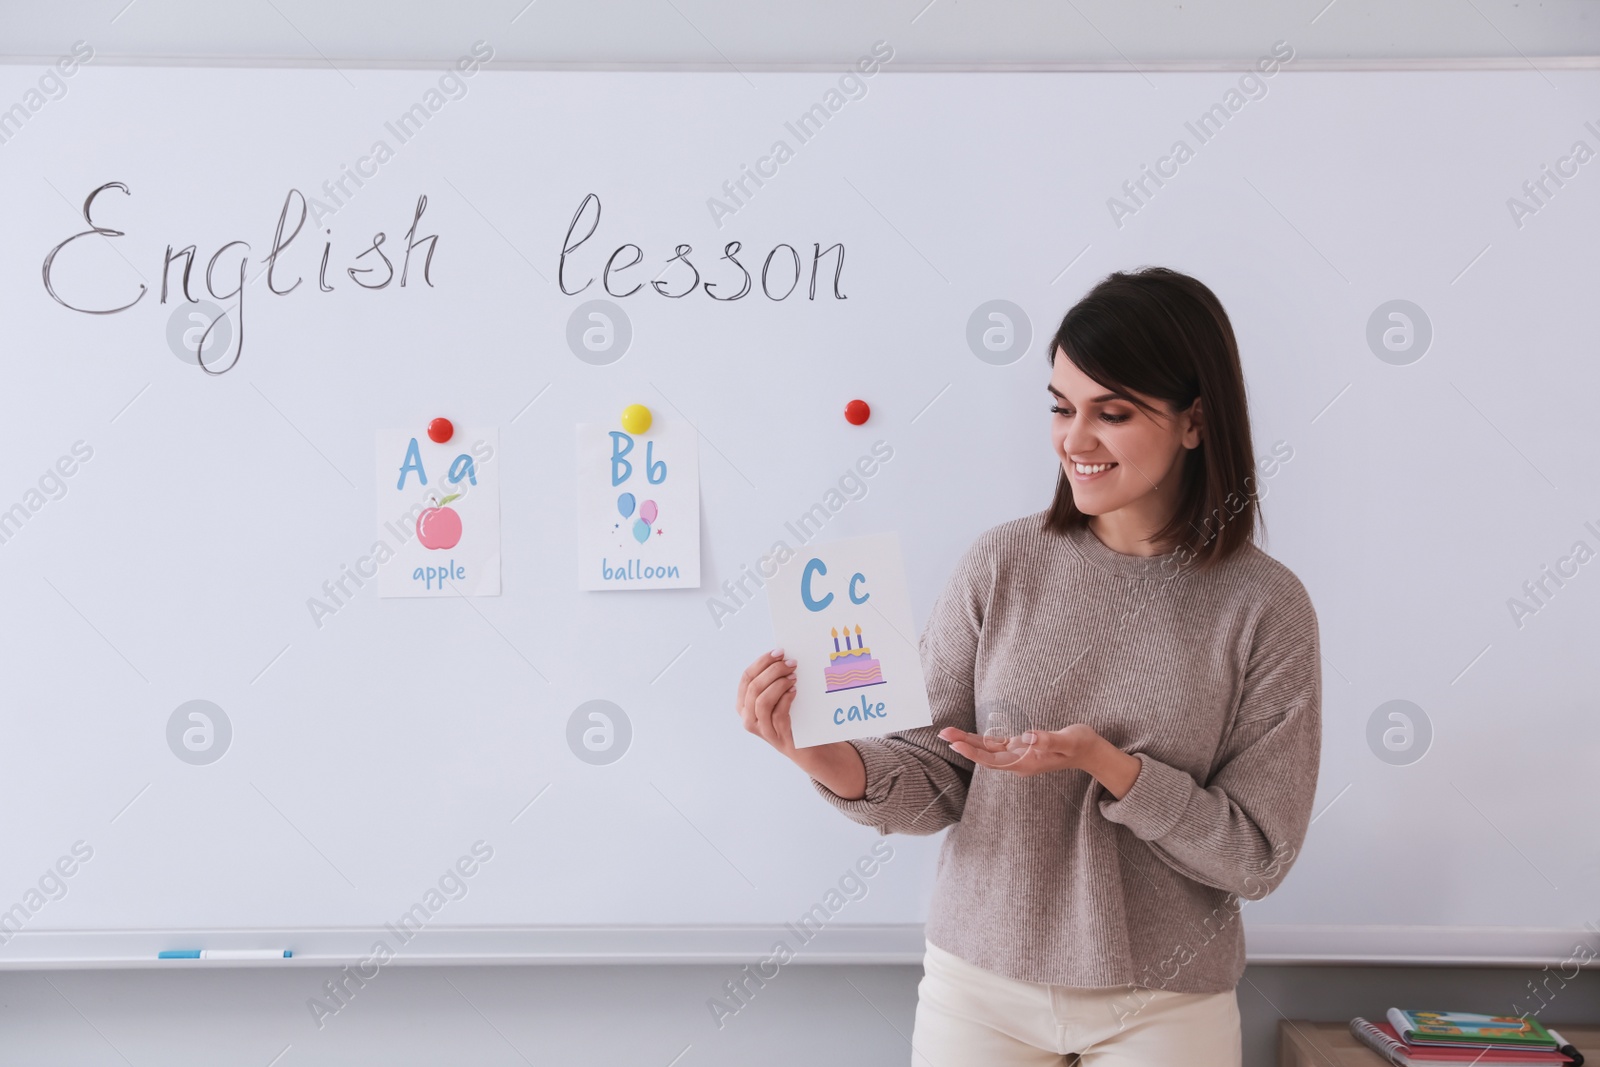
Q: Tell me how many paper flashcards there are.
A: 3